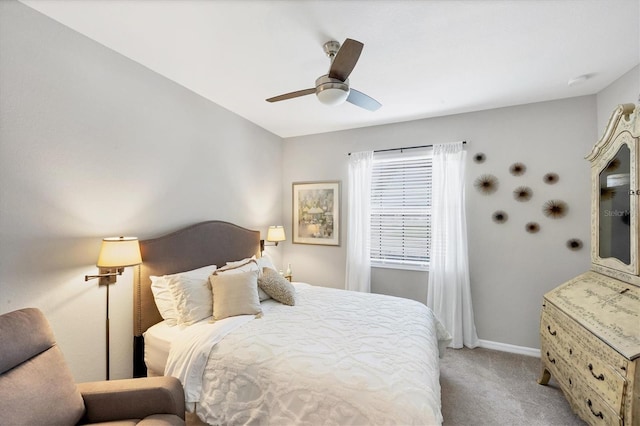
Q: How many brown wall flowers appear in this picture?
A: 9